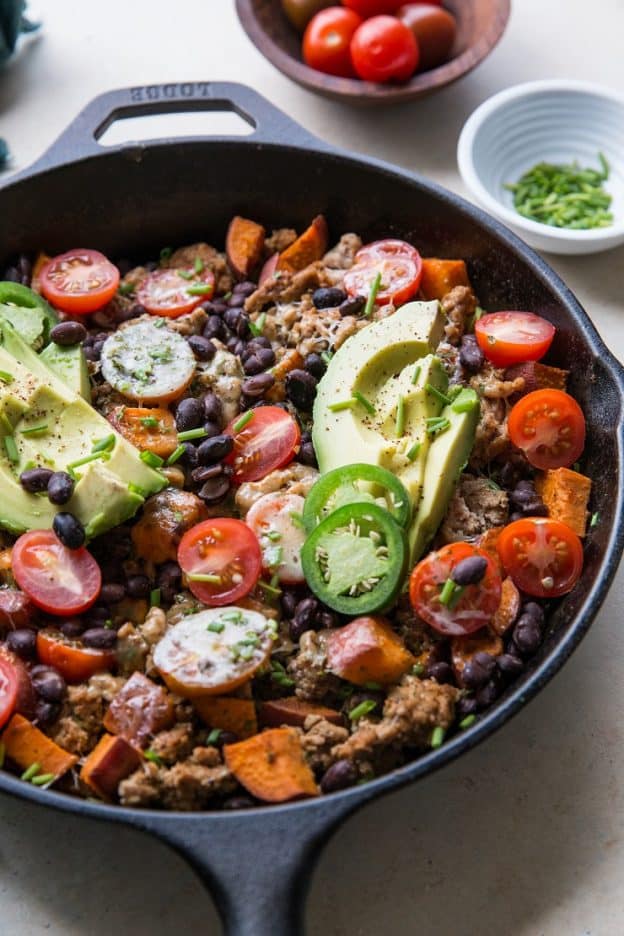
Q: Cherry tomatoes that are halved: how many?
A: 15